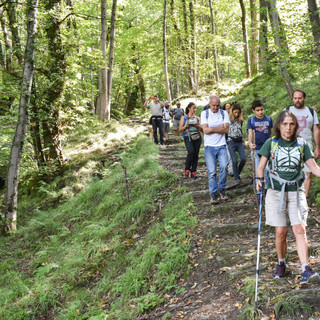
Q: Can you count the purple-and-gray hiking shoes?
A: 2